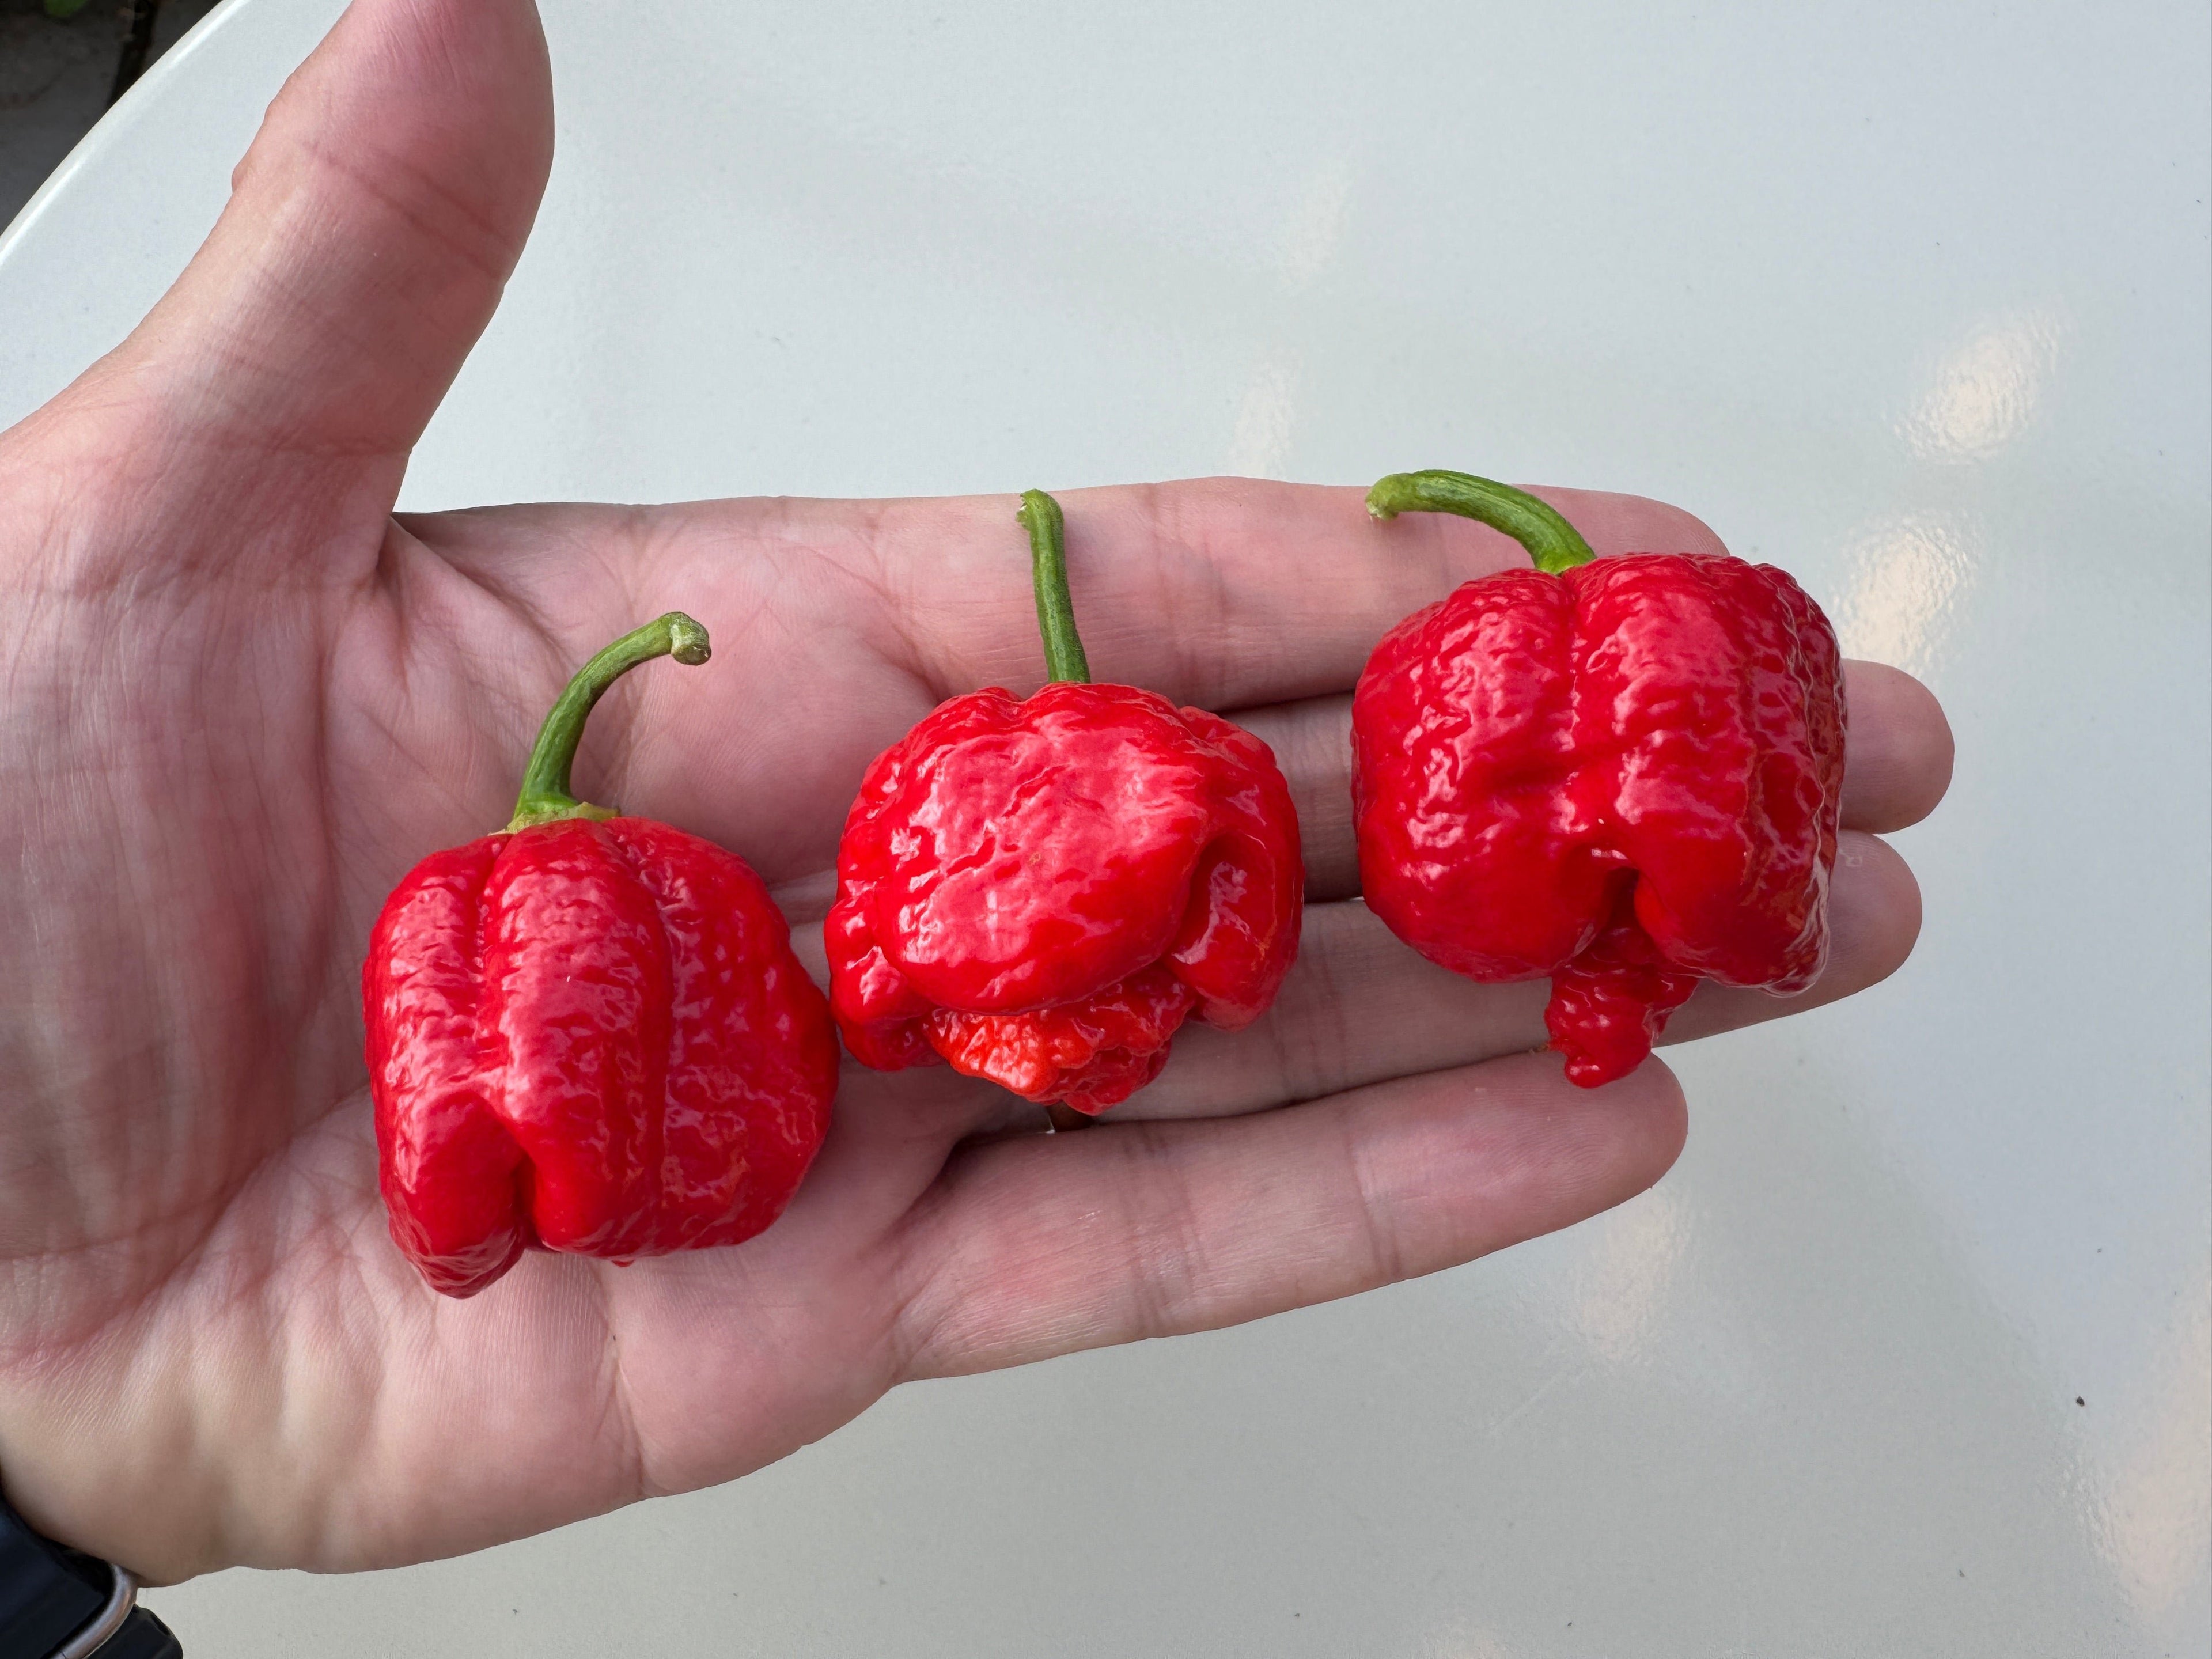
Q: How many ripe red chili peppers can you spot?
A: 3